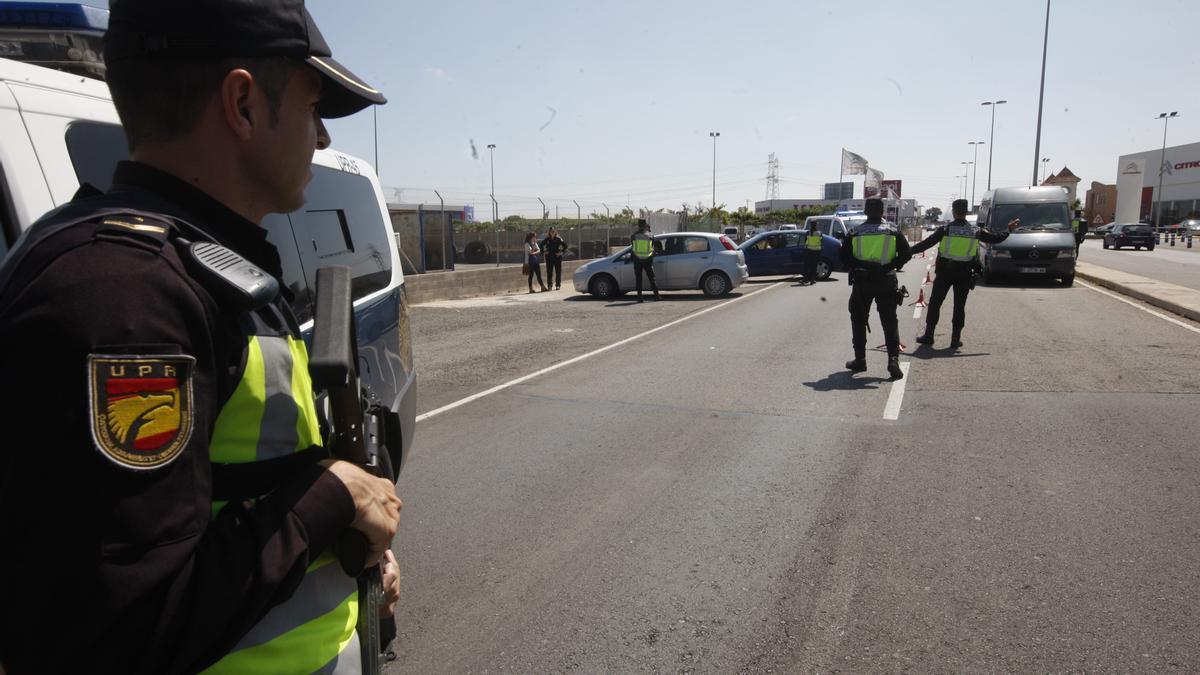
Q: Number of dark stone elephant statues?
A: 0